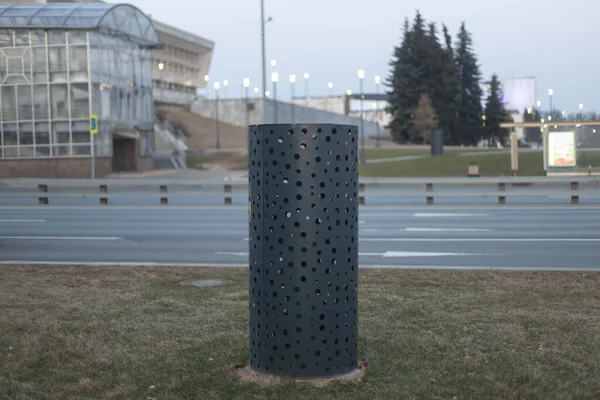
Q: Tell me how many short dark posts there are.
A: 8